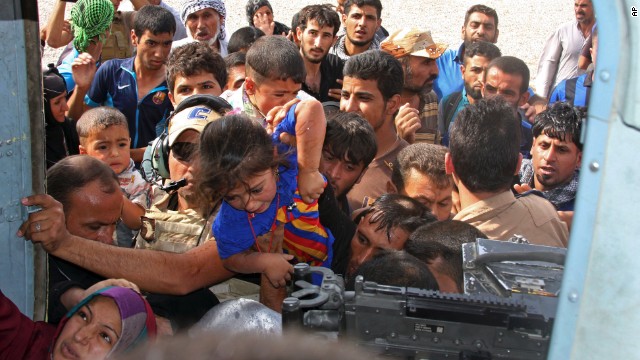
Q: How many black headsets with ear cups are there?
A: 1